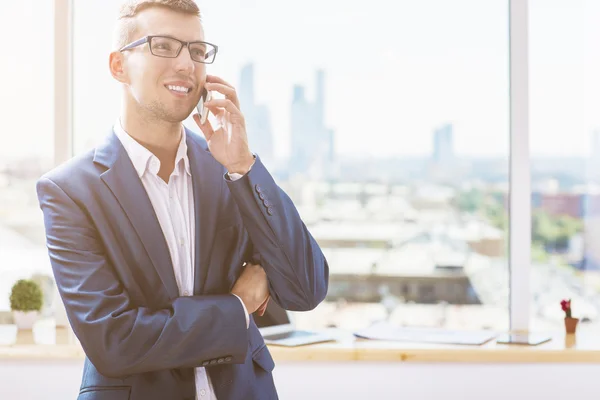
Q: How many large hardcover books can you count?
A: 0